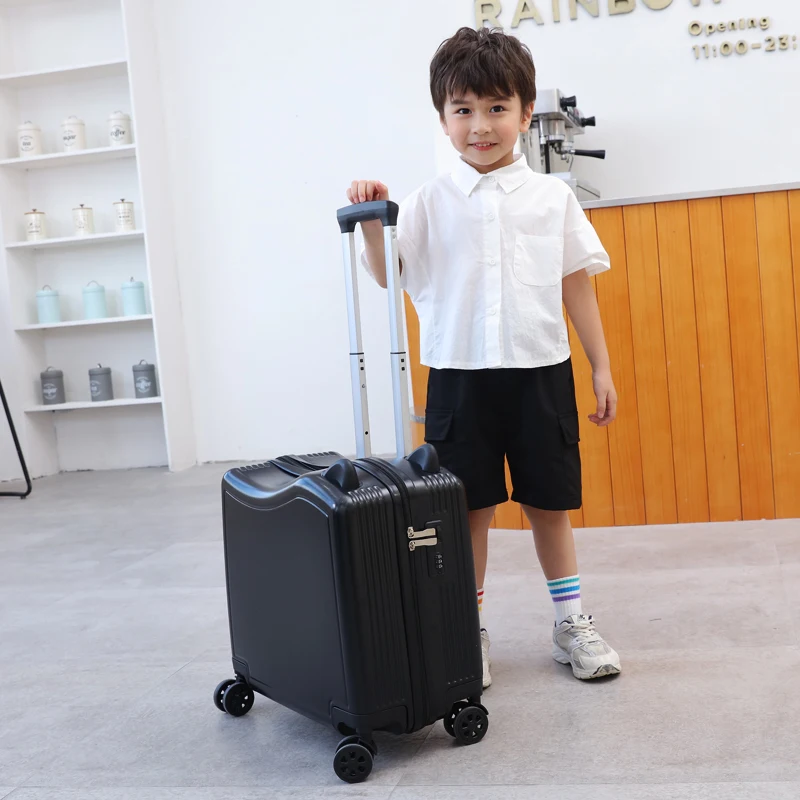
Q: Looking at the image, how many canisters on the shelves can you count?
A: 12